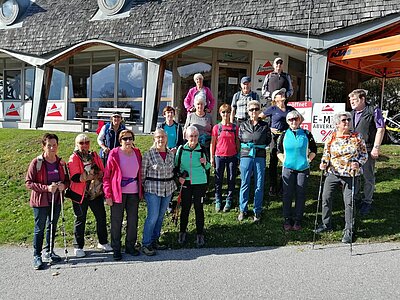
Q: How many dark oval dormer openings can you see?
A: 2